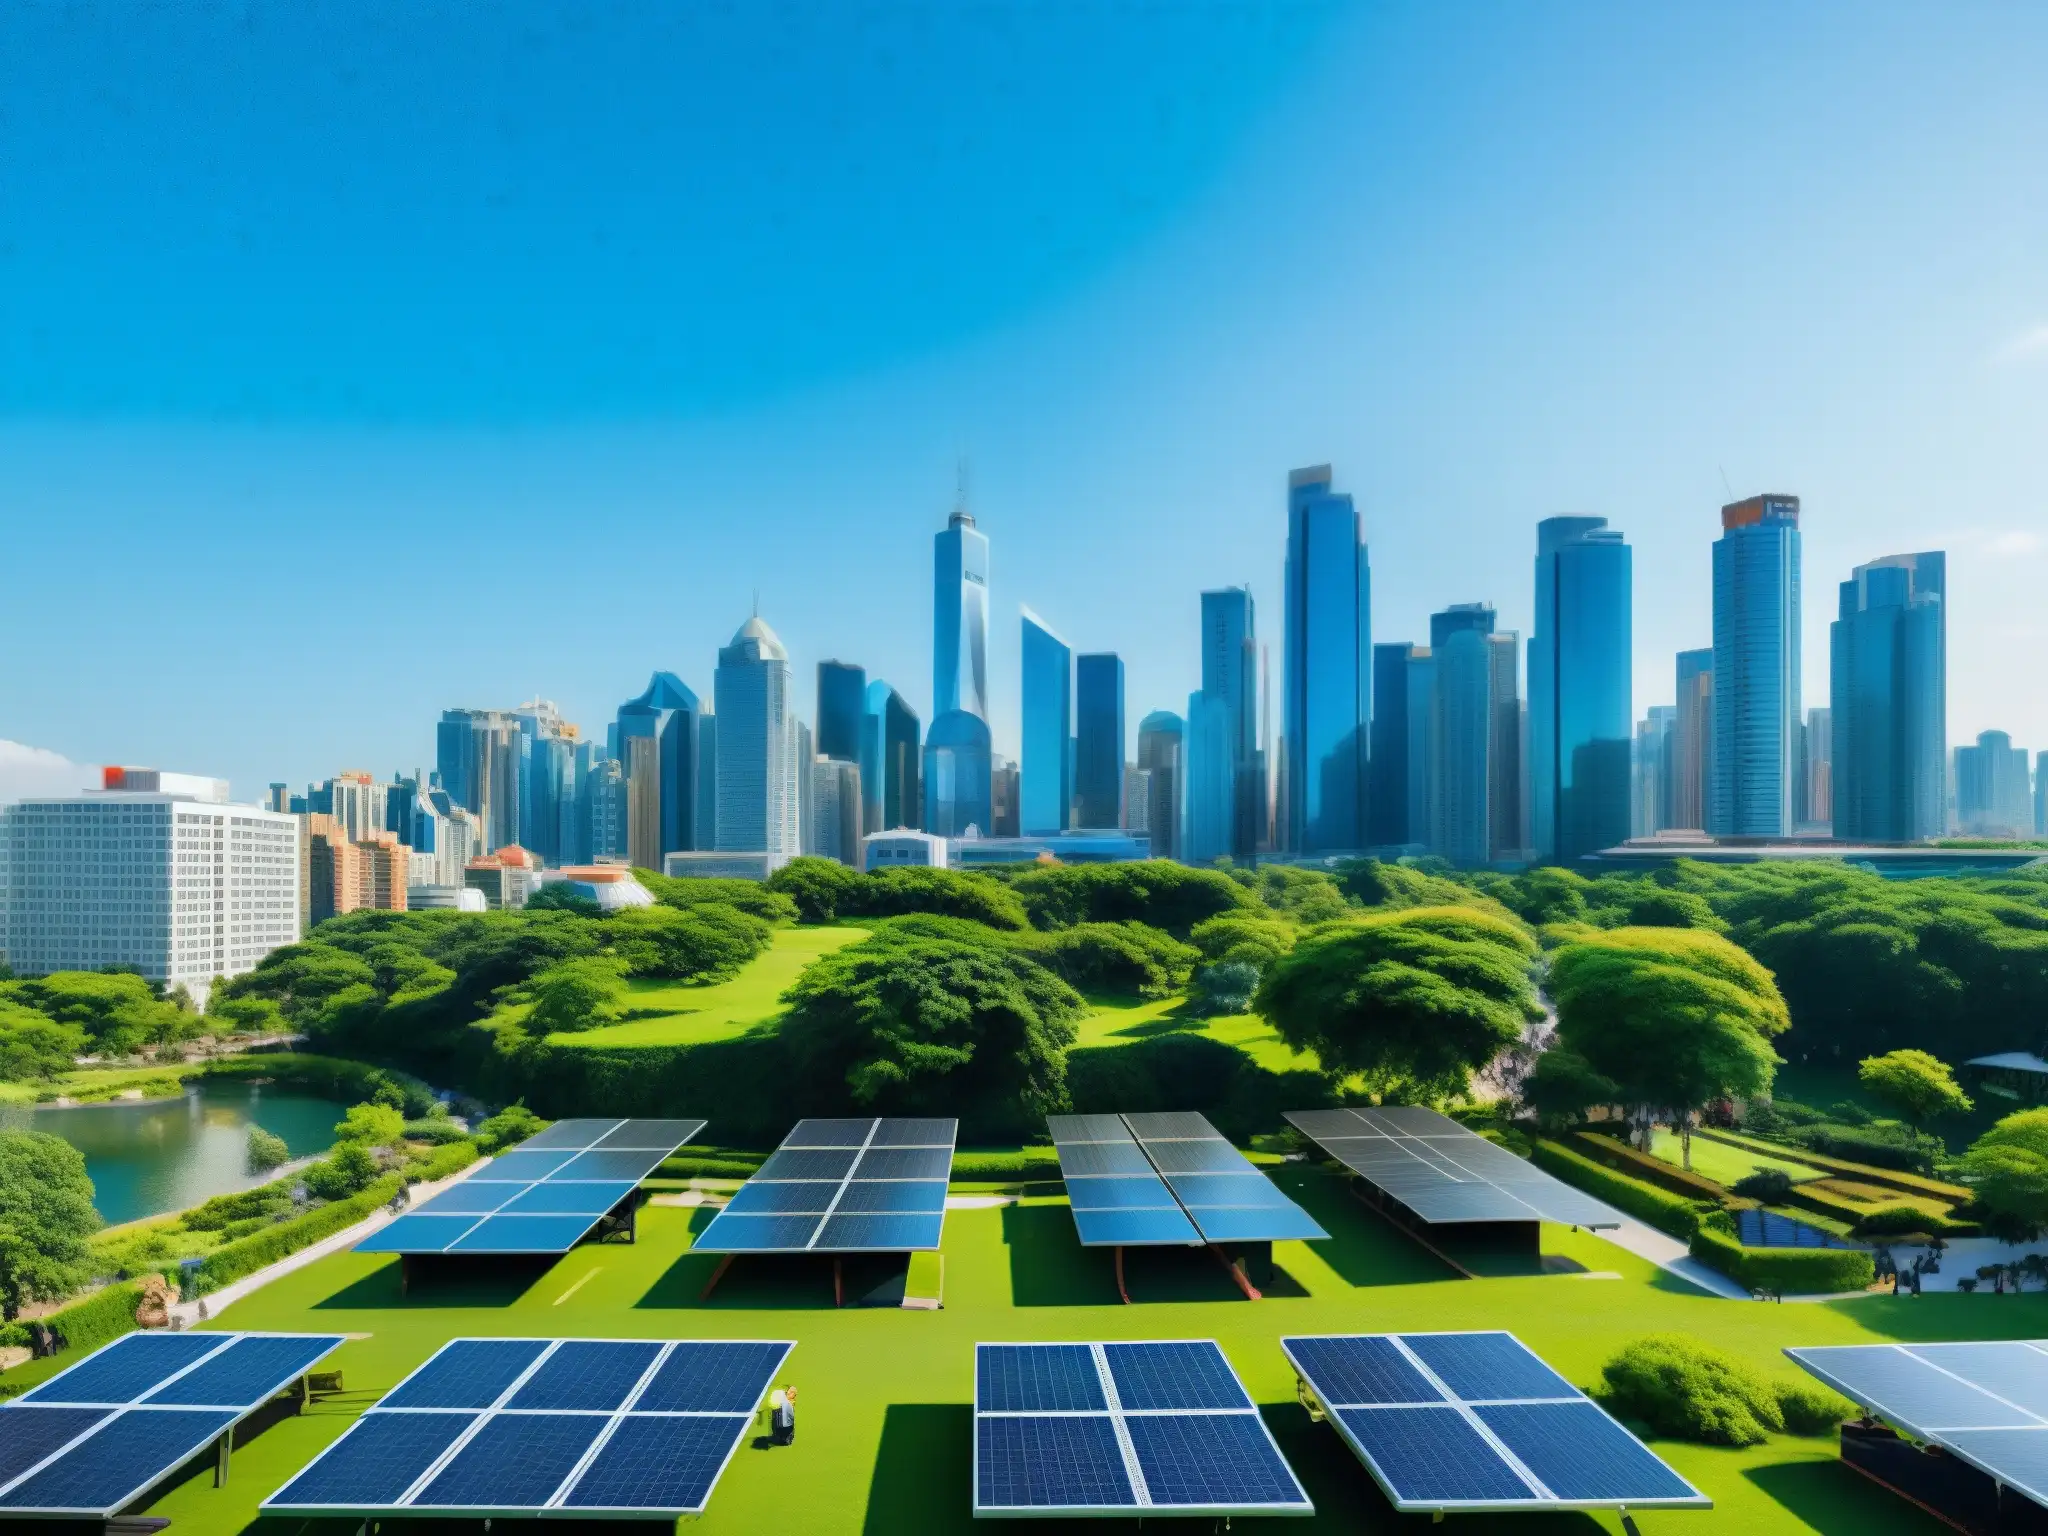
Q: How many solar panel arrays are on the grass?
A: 9